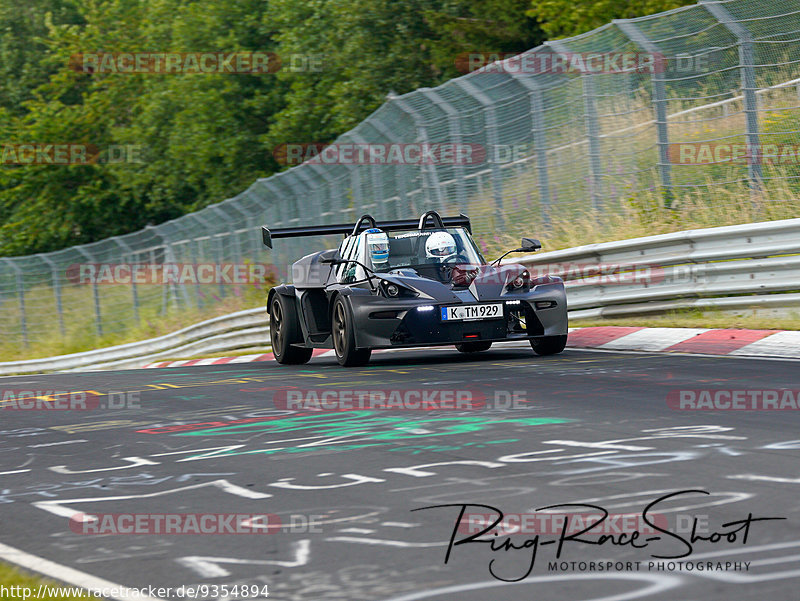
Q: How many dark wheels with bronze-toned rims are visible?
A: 2